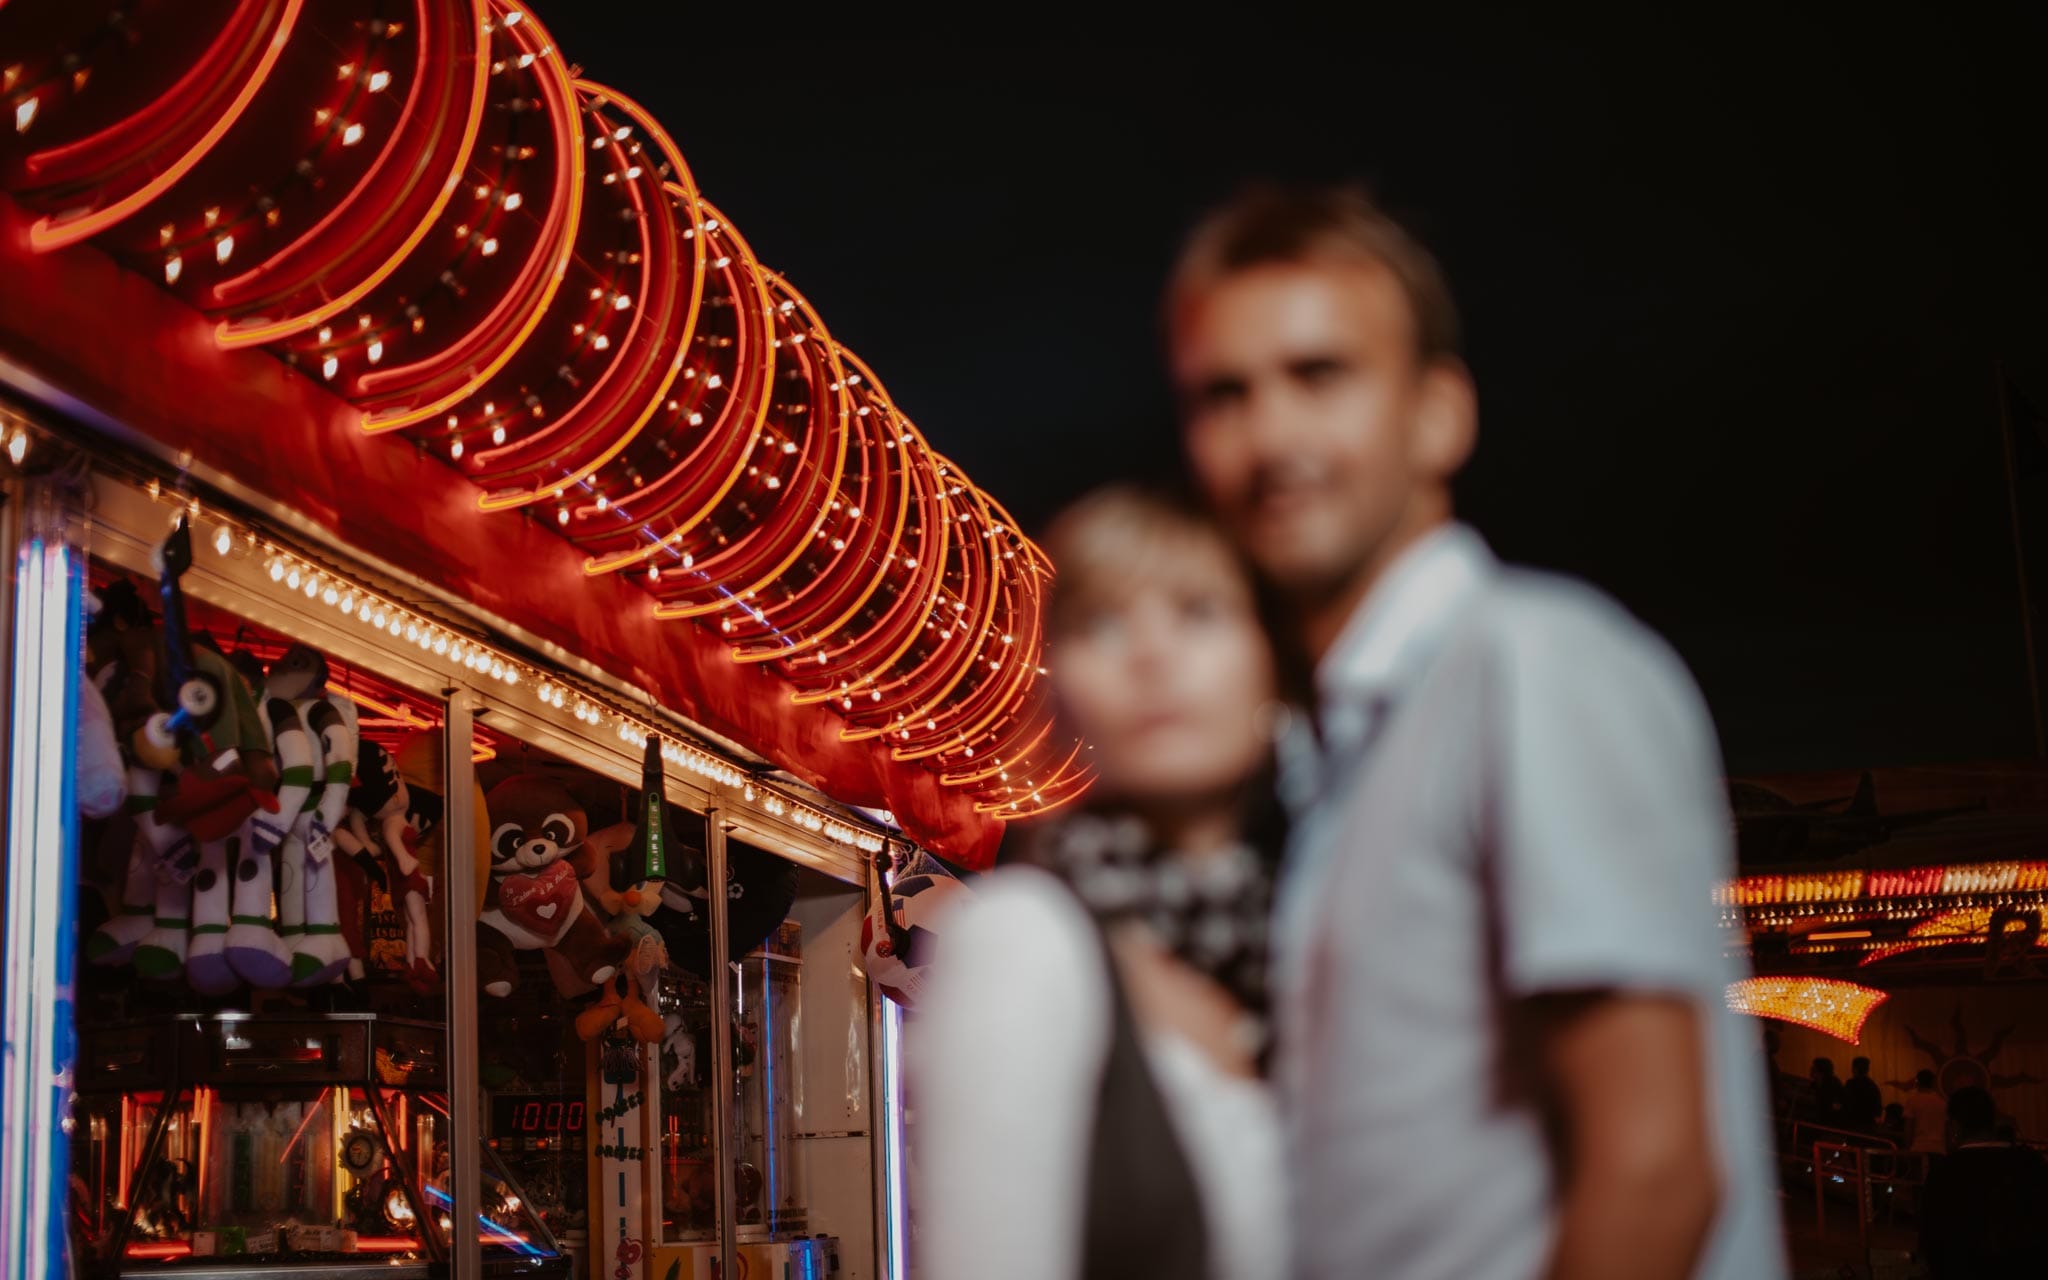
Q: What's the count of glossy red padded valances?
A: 1